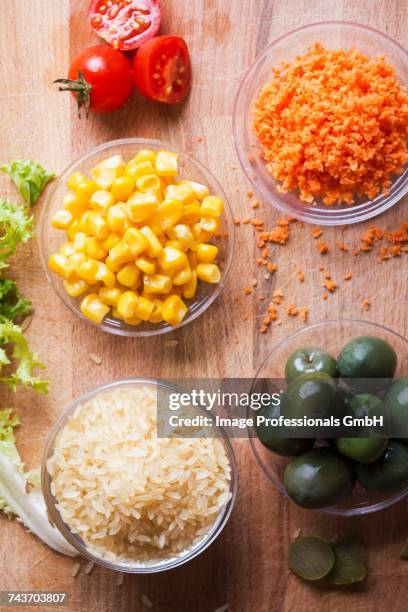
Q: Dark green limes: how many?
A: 8